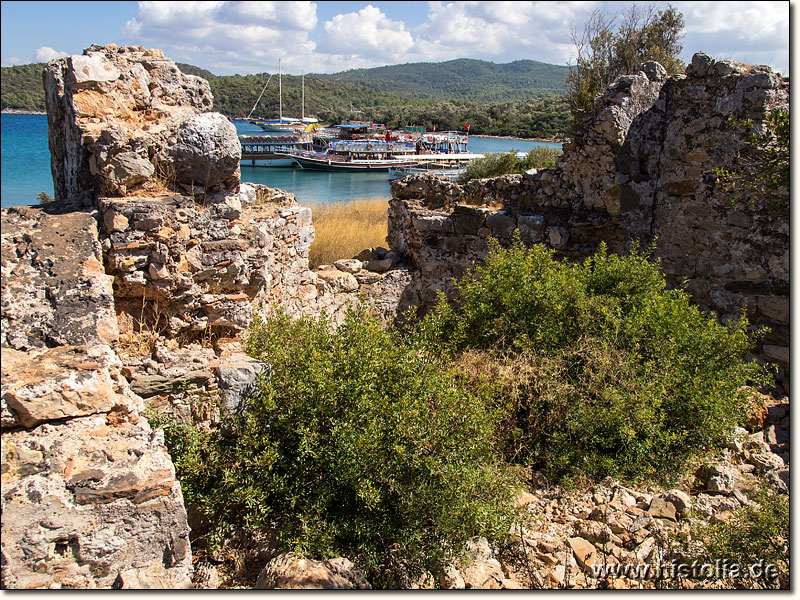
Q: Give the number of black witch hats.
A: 0